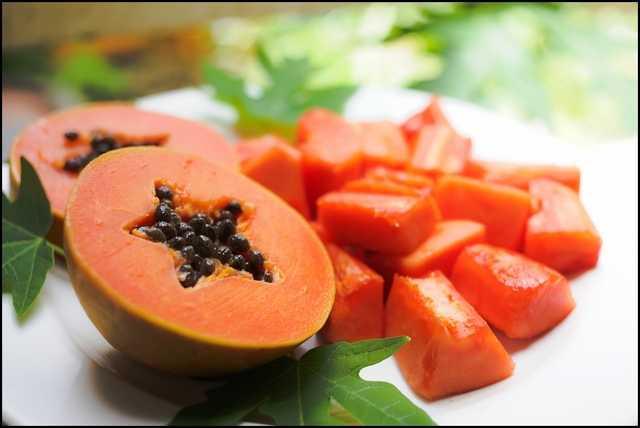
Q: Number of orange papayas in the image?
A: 2